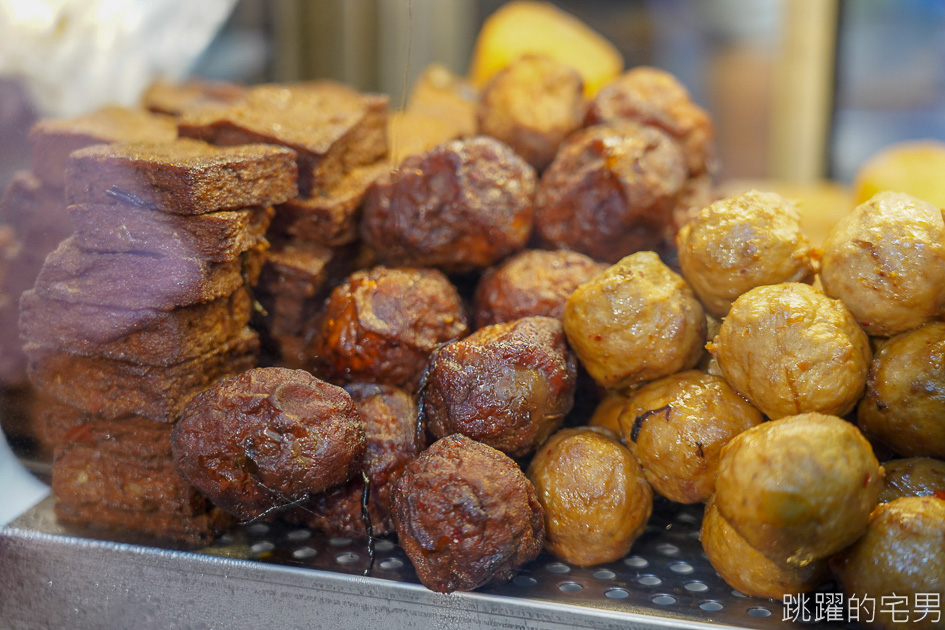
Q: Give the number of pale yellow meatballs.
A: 12